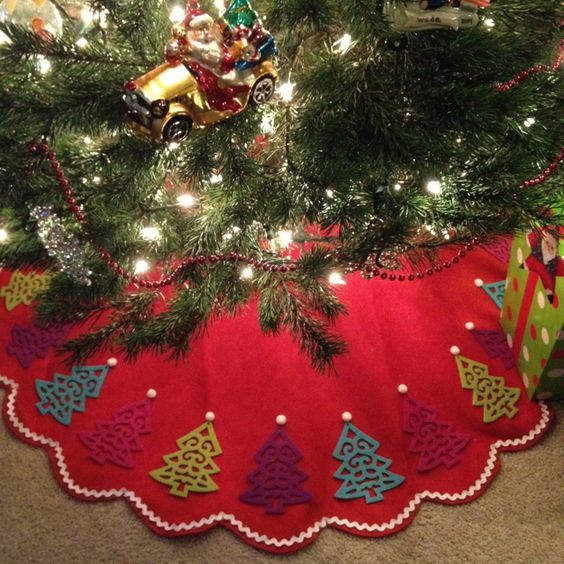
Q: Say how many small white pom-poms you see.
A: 9